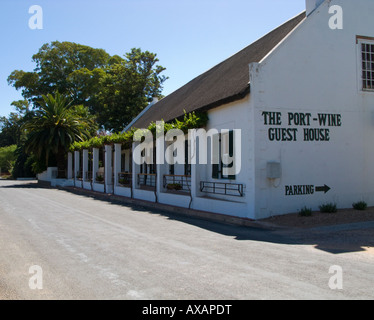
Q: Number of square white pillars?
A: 9